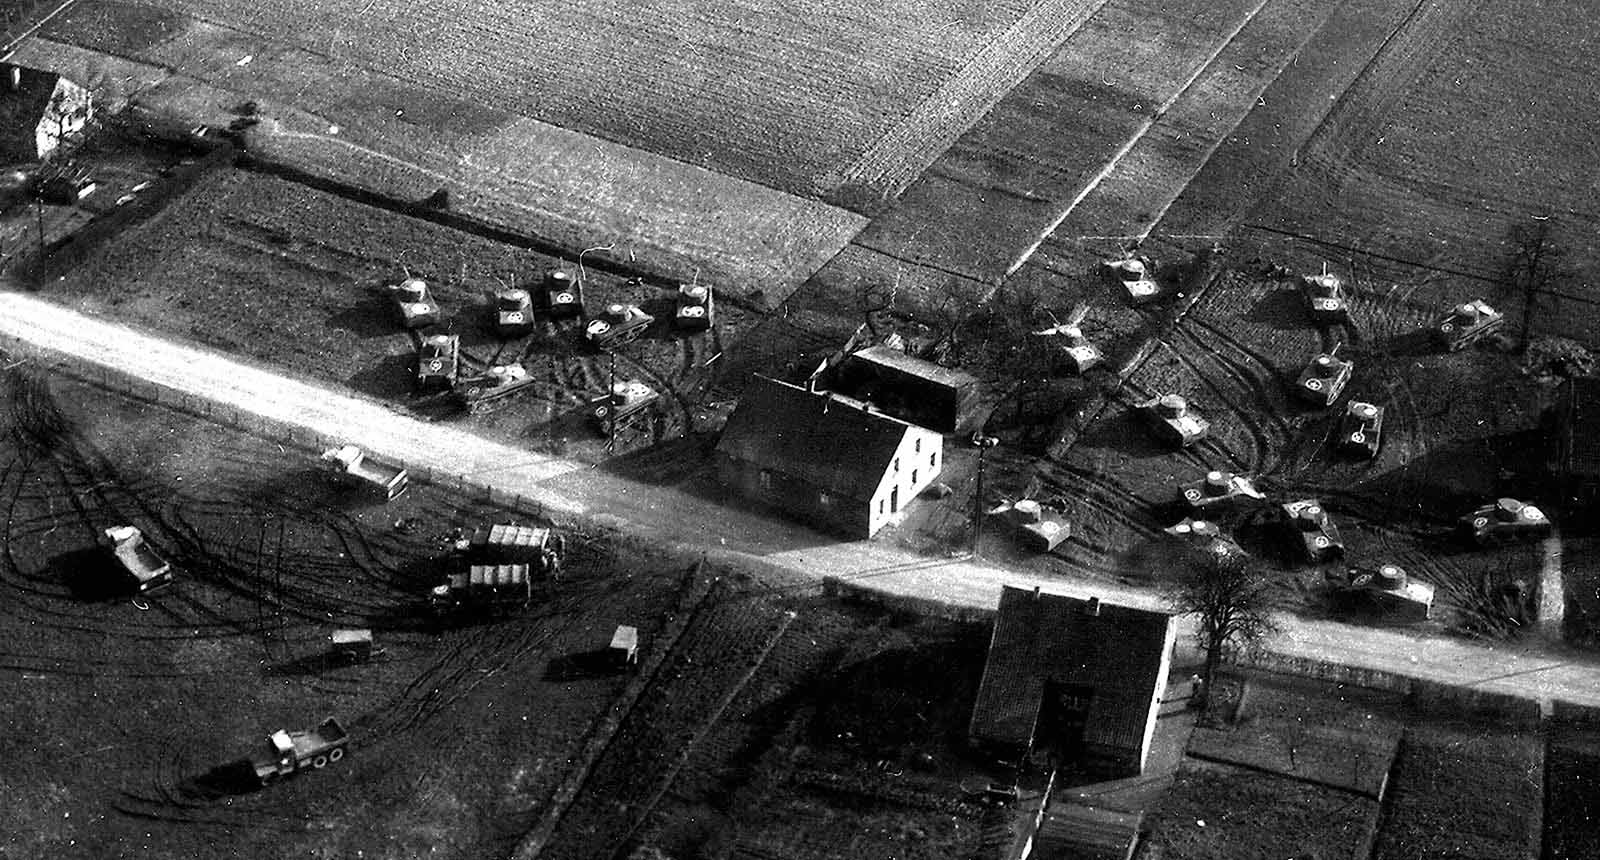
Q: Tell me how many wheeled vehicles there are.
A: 7